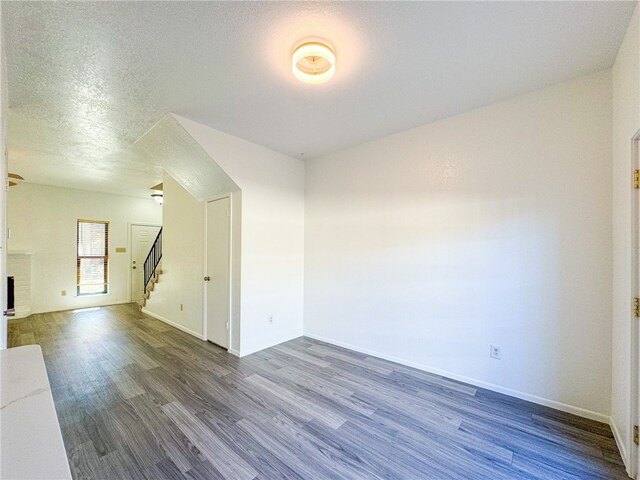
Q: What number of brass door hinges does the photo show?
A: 3